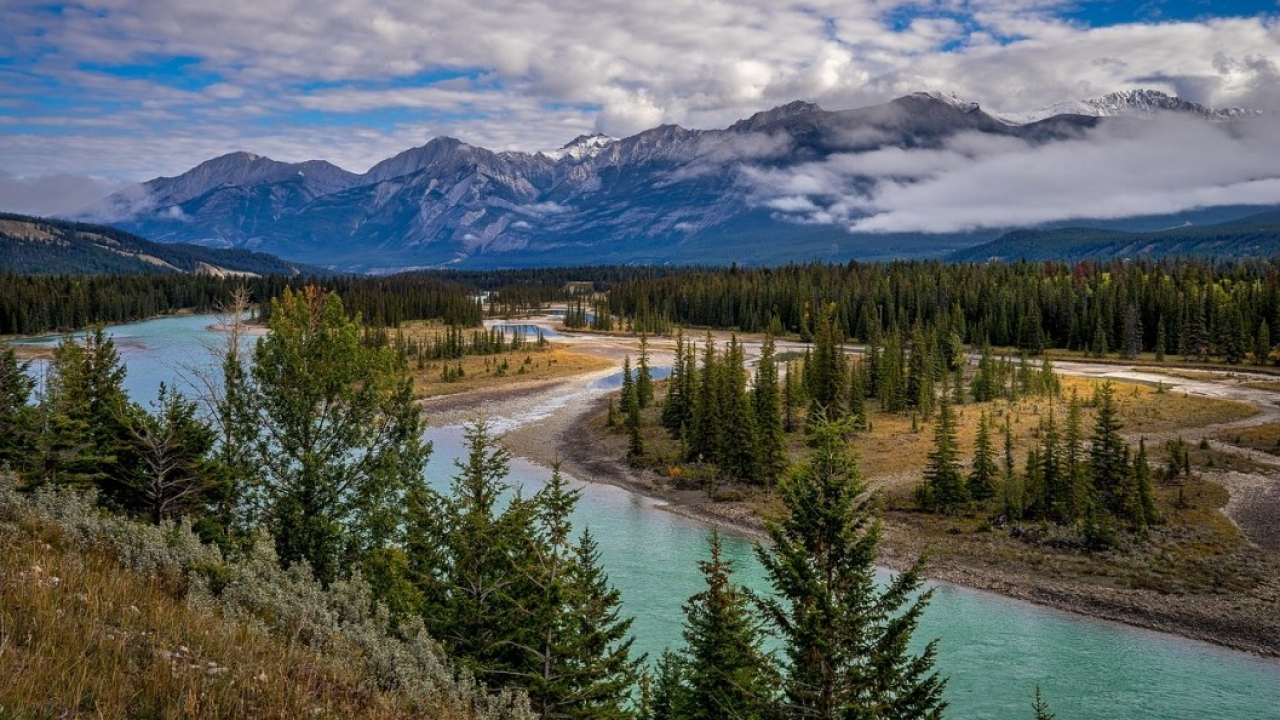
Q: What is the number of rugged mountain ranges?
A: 1